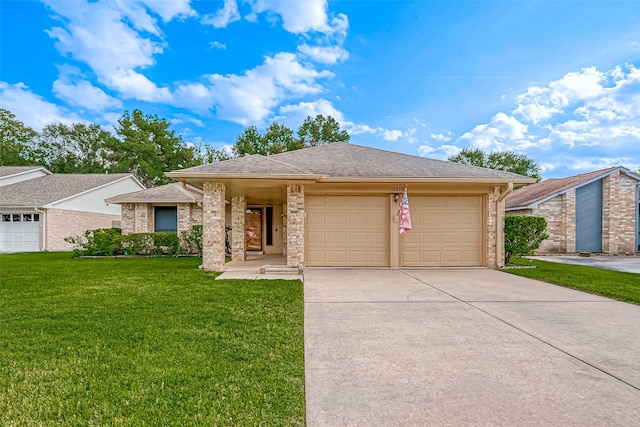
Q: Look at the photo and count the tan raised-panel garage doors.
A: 2